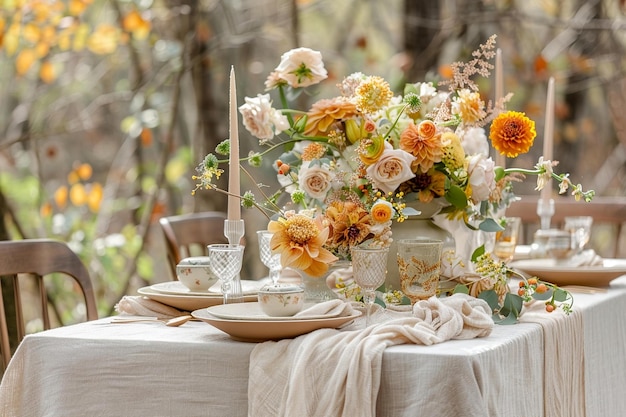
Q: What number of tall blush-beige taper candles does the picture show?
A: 3